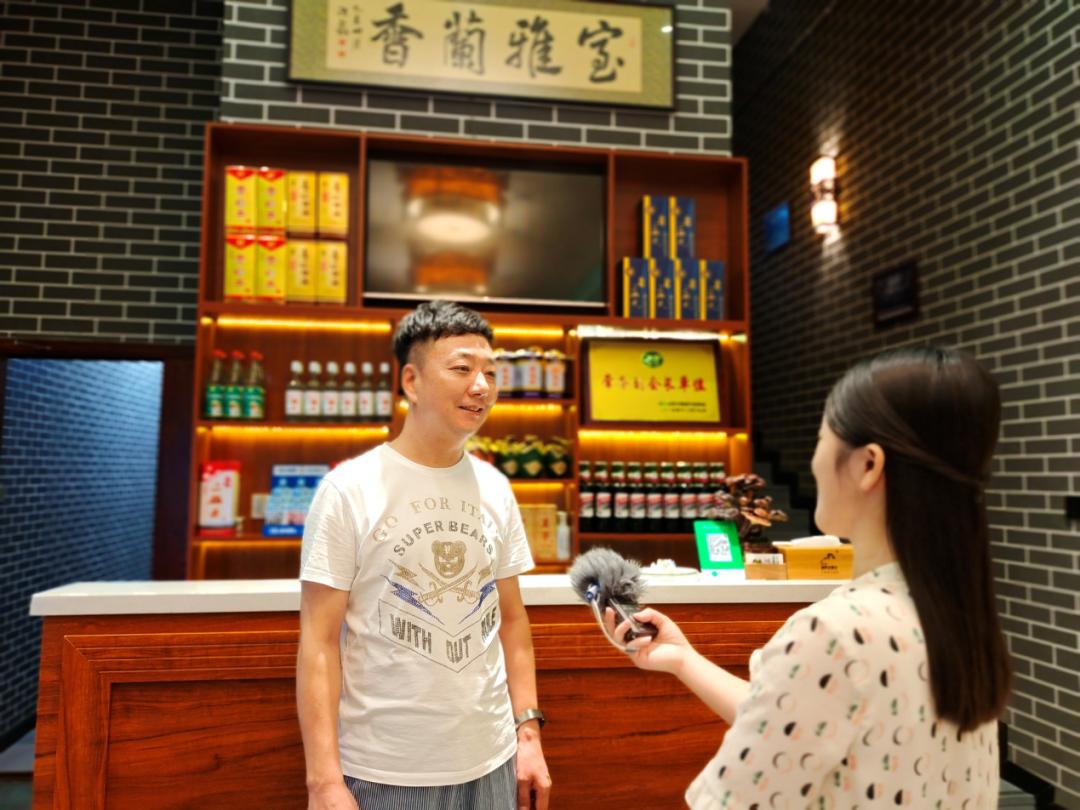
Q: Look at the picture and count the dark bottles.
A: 9